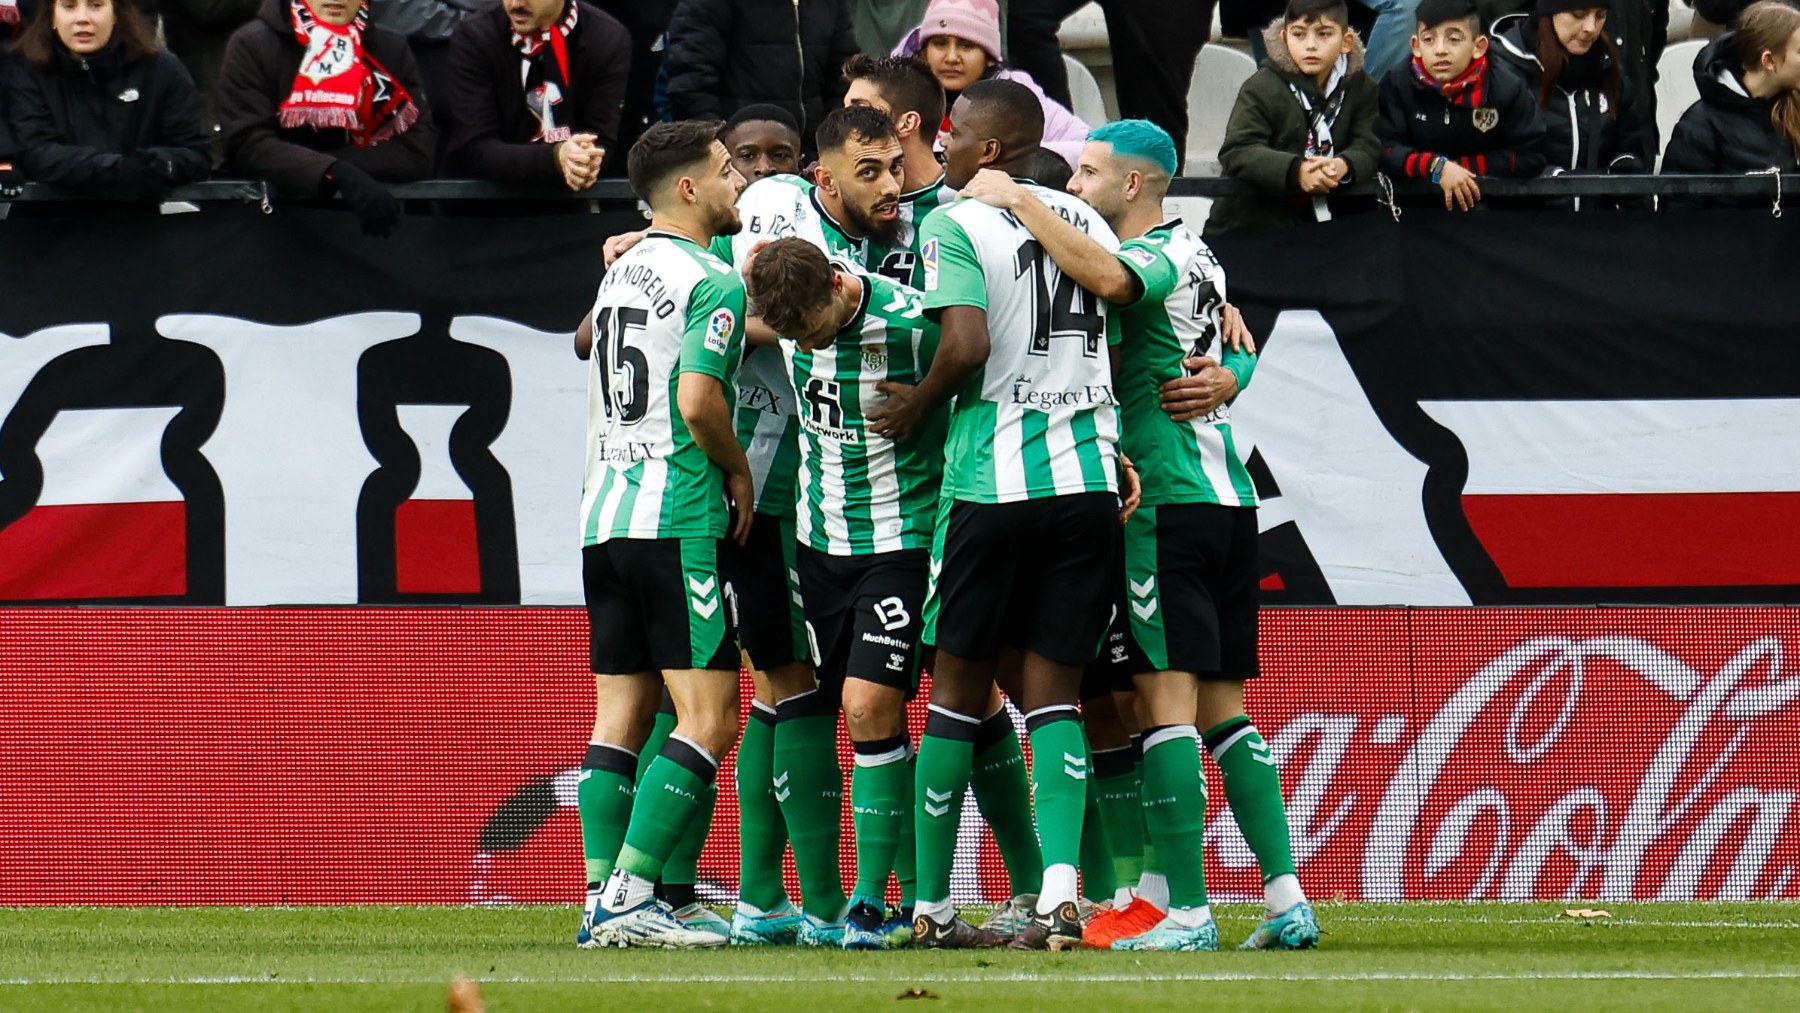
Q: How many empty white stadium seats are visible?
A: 3